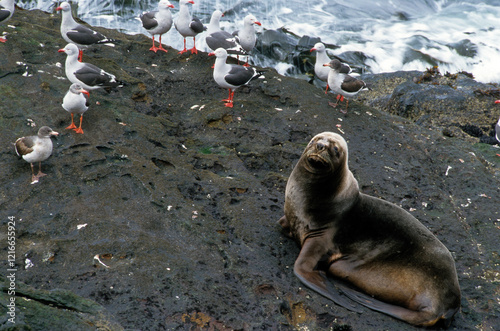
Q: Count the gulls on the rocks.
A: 13